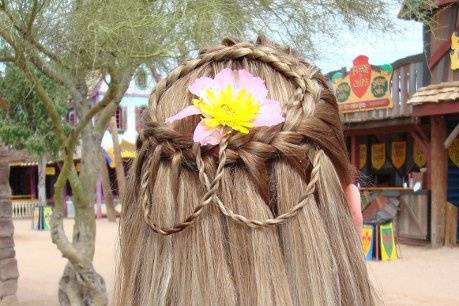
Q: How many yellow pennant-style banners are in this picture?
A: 5